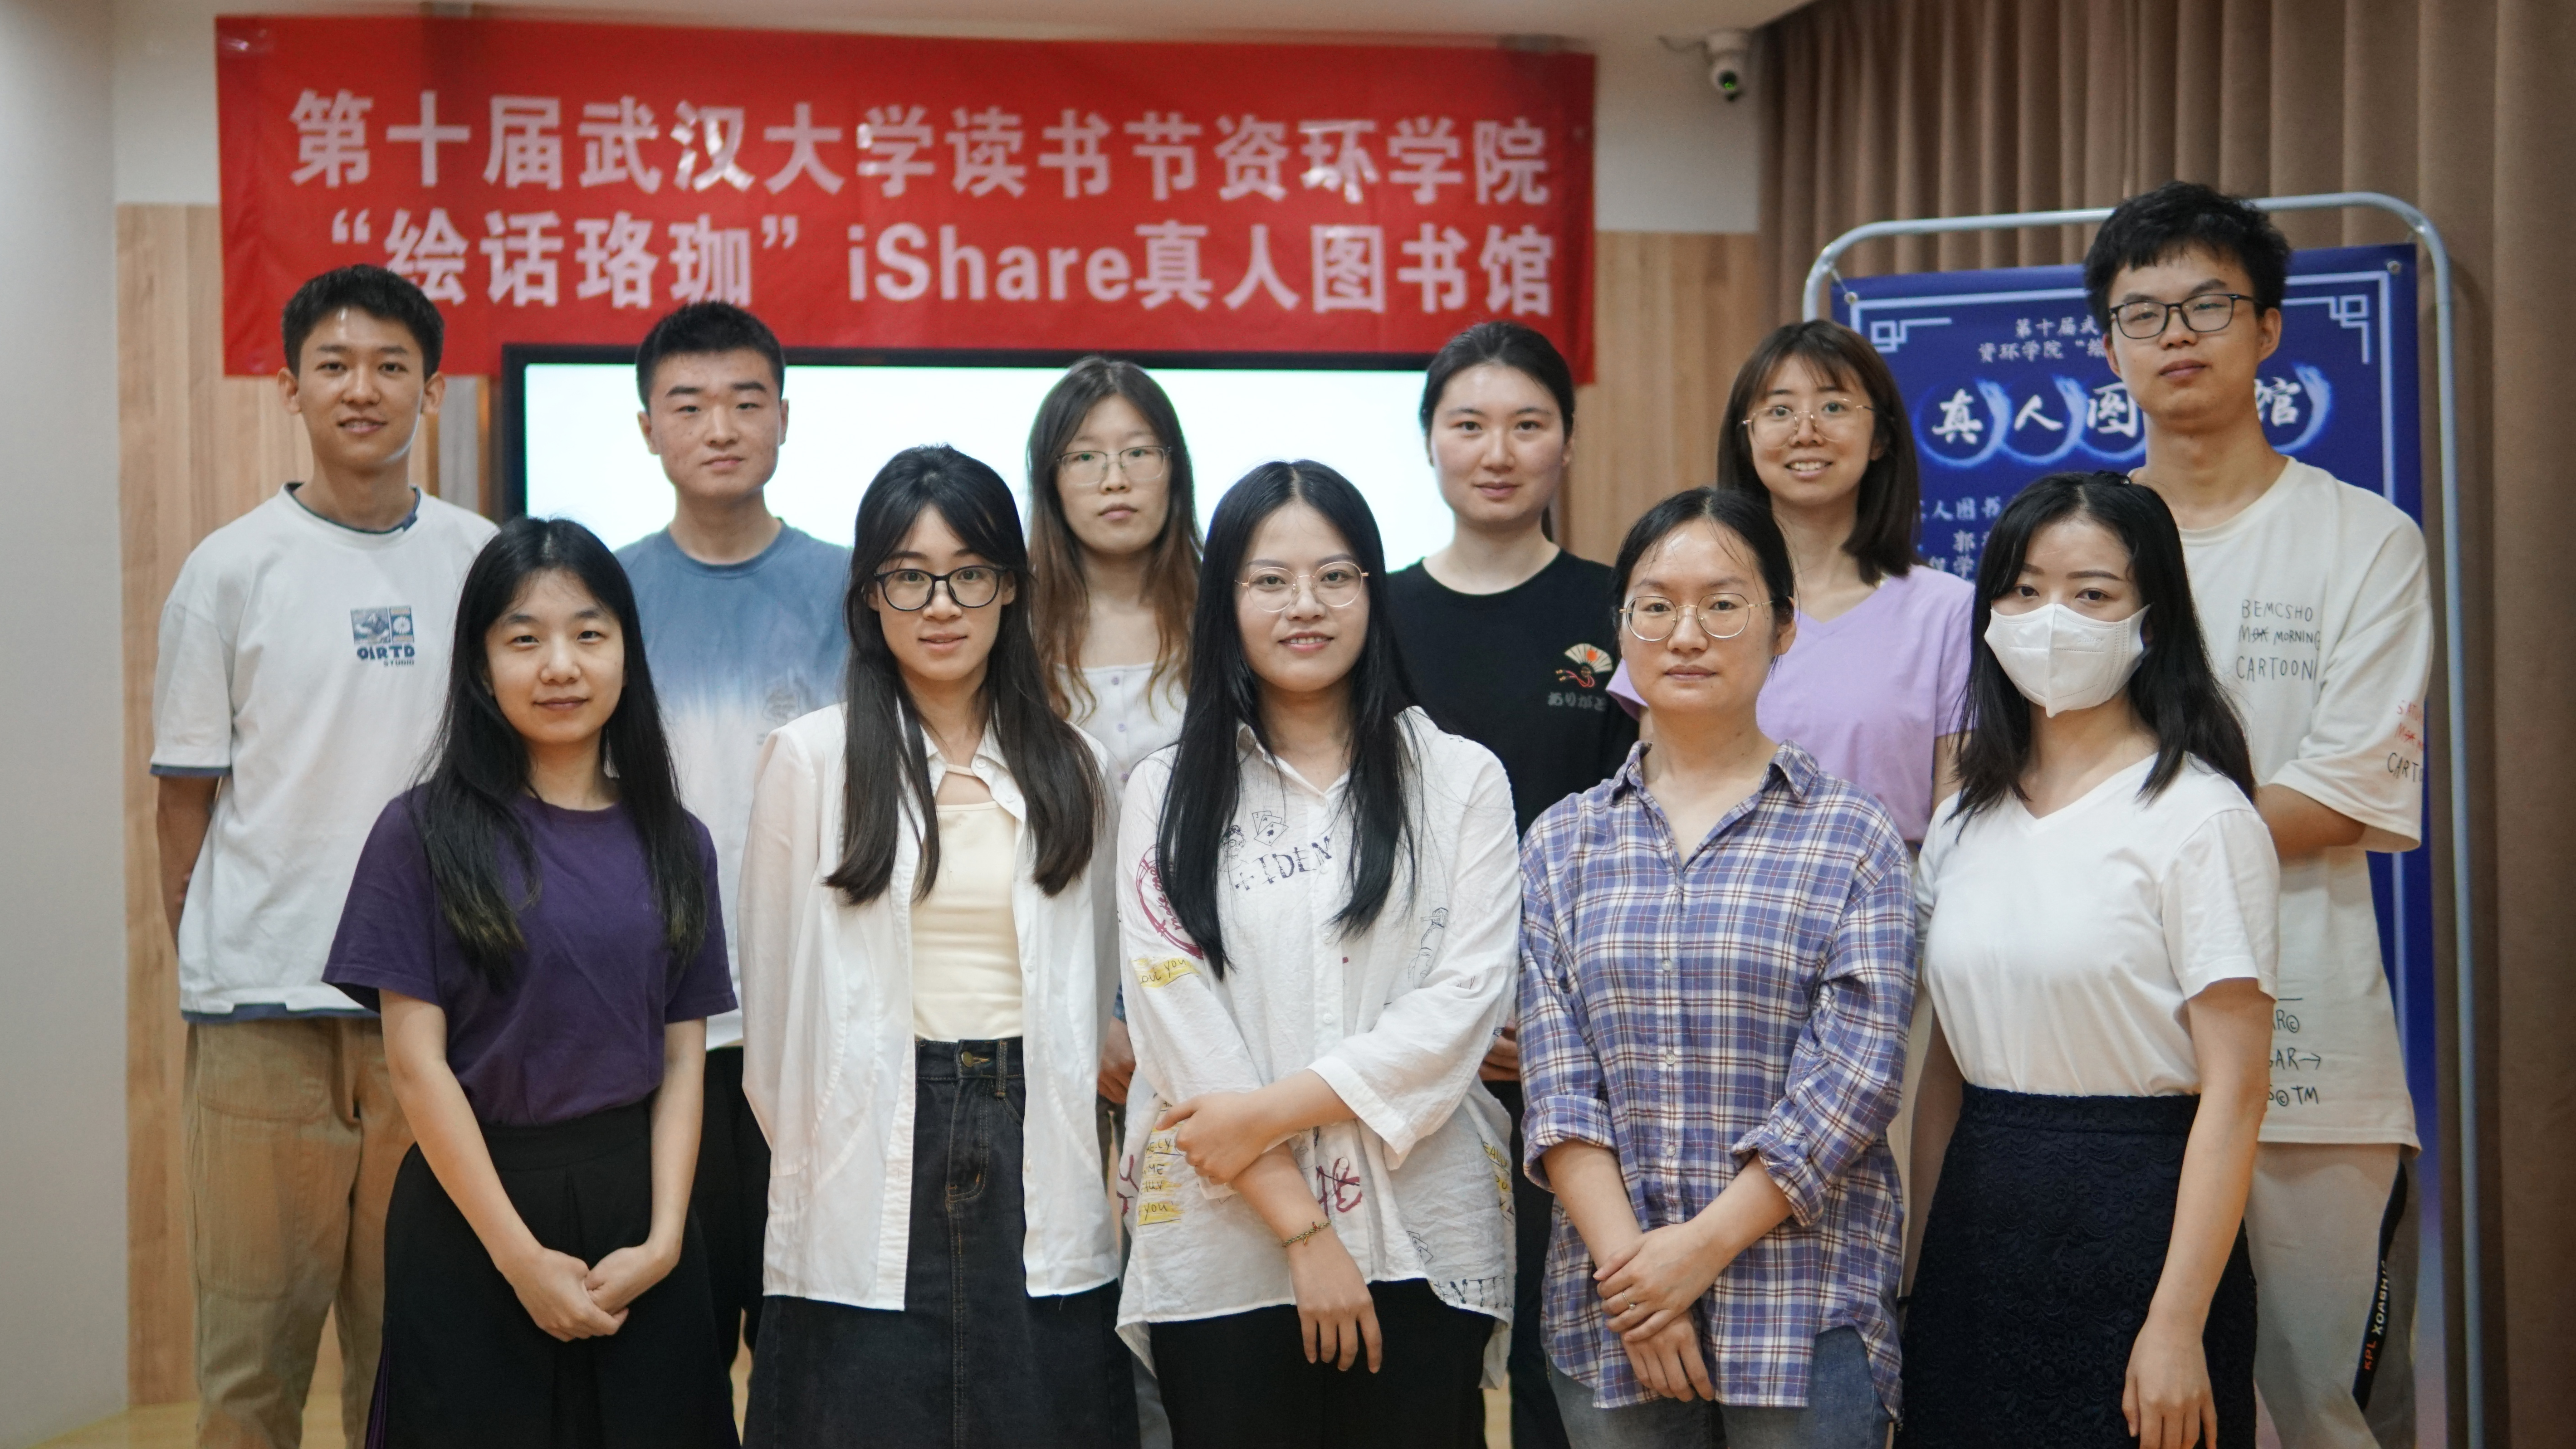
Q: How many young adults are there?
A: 11